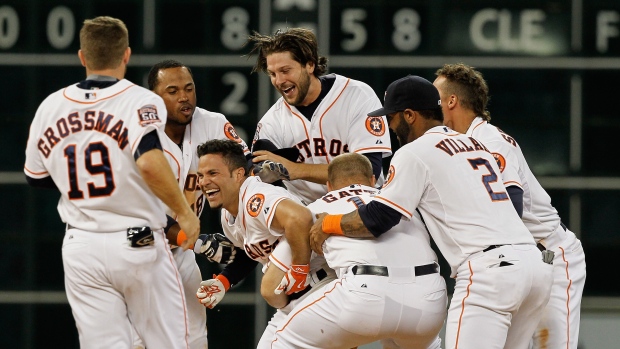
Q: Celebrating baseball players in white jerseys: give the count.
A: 7